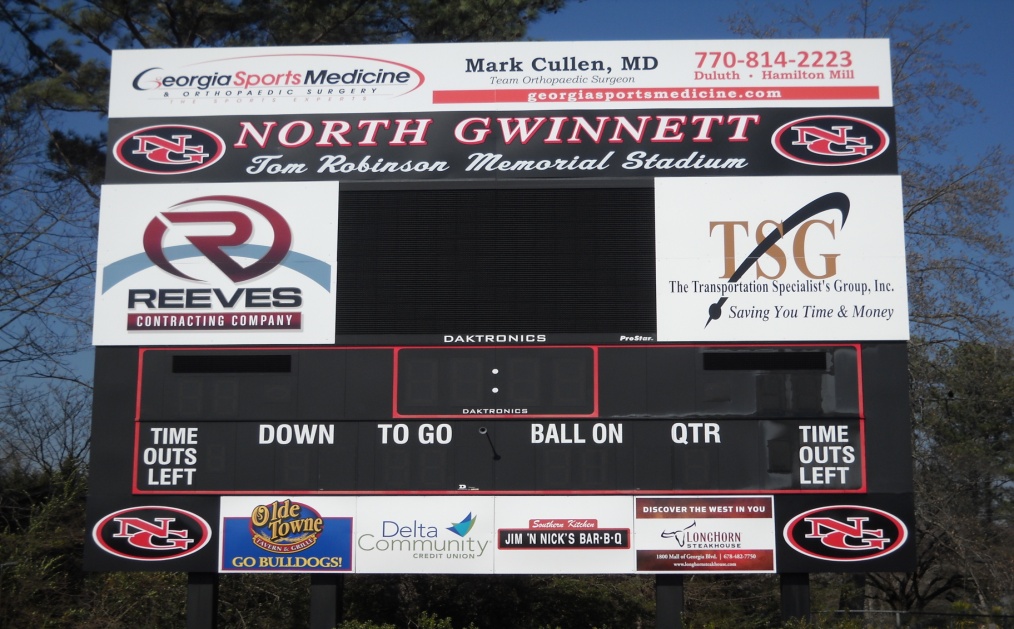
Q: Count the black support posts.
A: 4